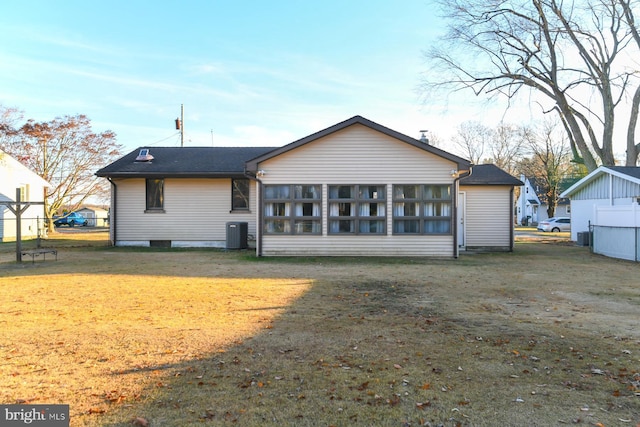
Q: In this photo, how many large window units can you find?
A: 3